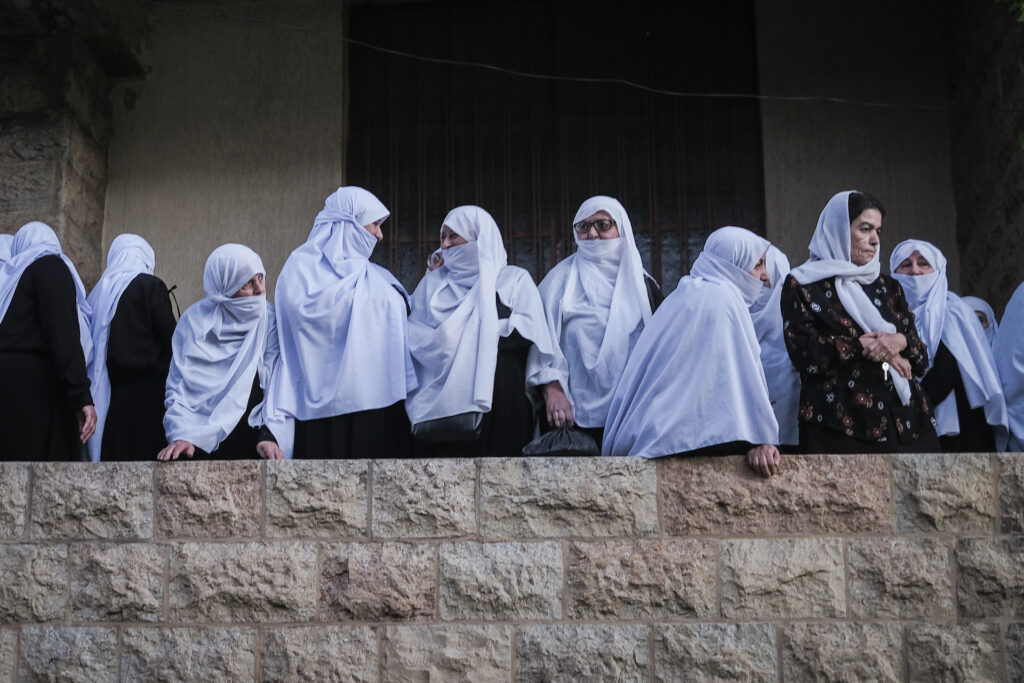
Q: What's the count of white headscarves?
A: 13